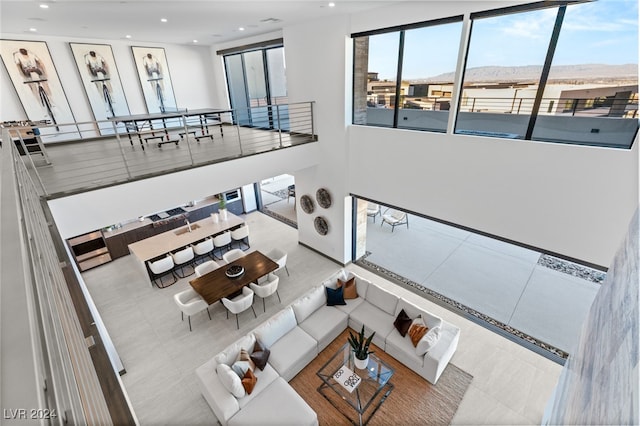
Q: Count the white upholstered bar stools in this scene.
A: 5